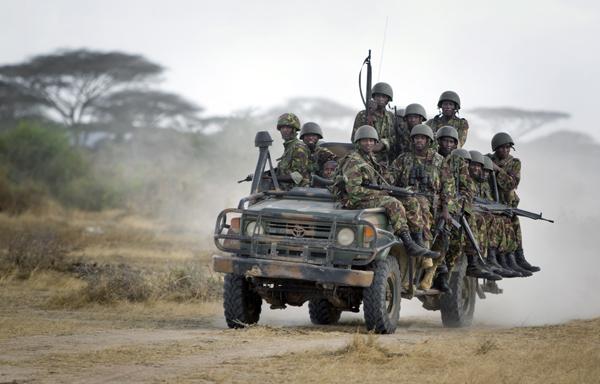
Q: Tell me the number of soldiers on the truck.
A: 14